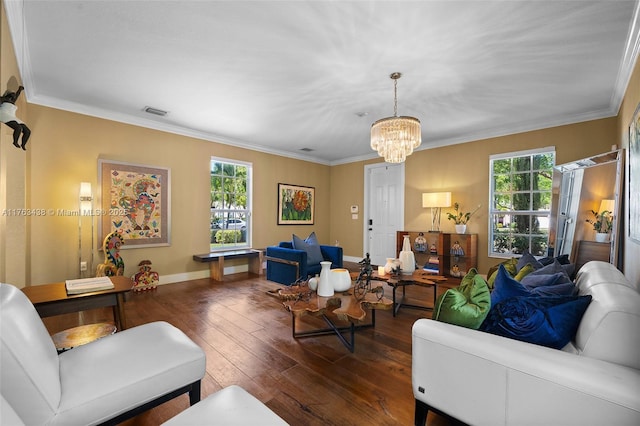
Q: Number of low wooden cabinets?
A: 1